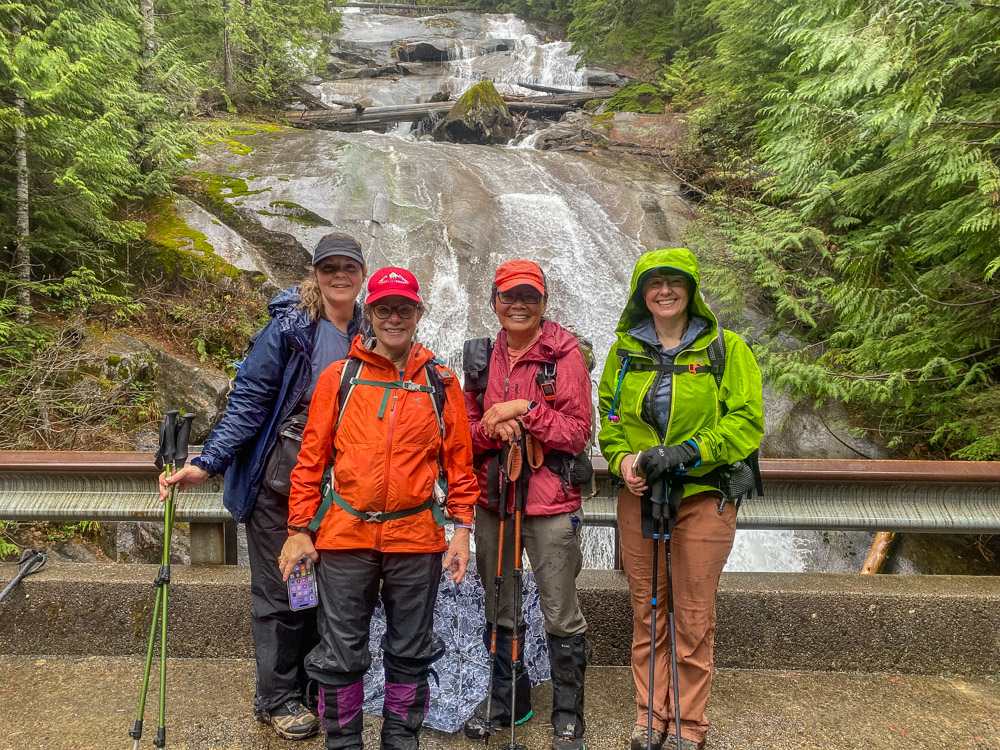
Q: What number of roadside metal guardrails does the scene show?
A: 1